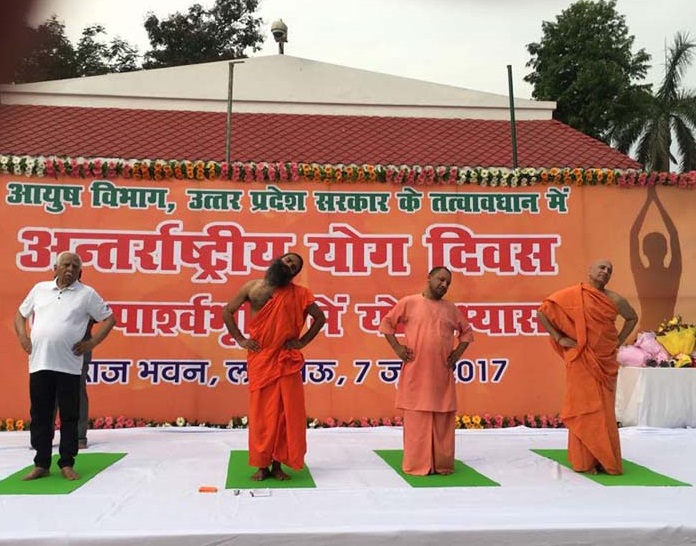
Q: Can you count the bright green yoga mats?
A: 4